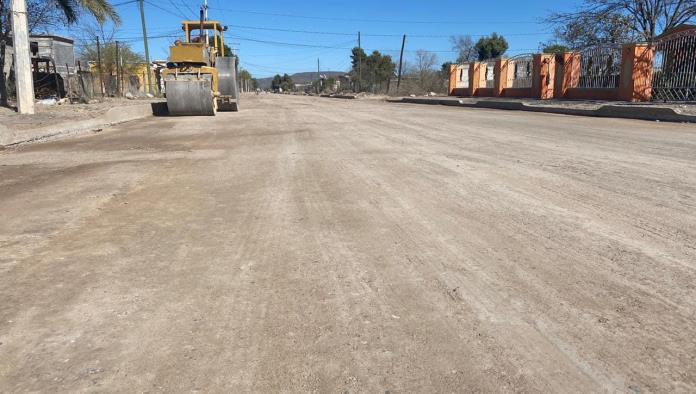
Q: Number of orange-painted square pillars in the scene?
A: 6